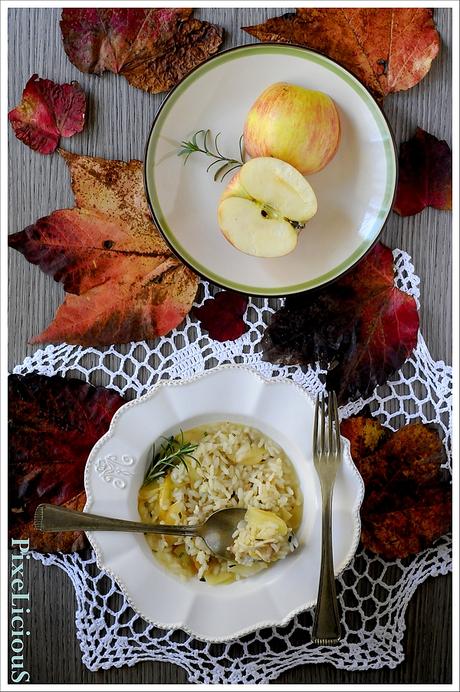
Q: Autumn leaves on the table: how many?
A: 9